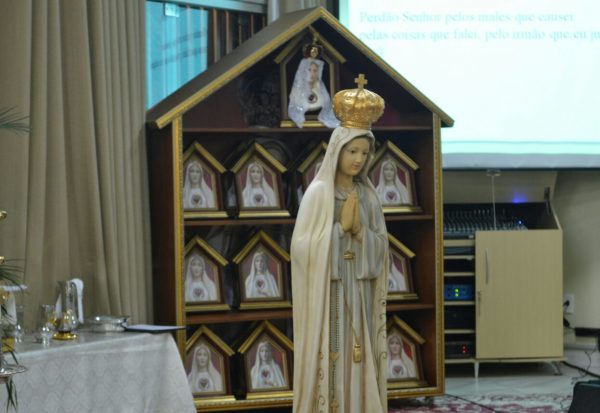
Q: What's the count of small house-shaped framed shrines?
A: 11